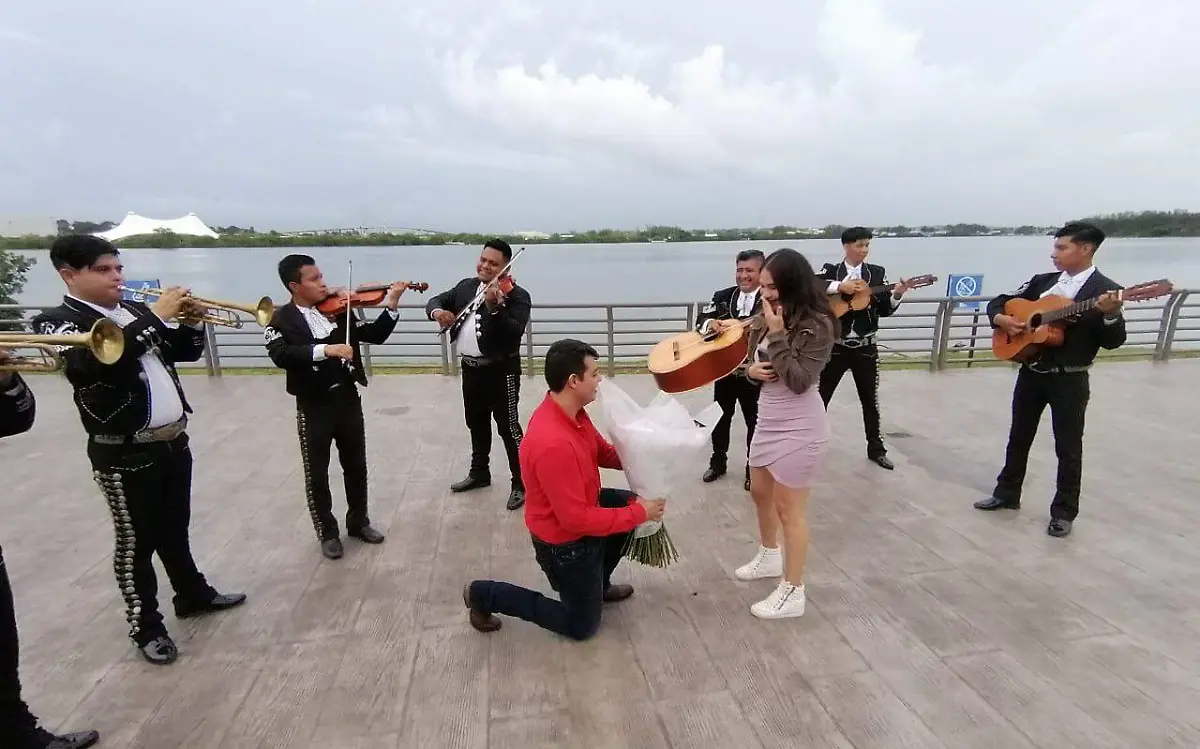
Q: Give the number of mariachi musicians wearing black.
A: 7